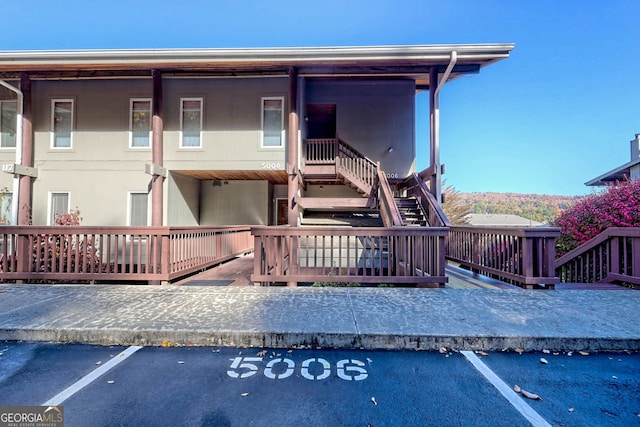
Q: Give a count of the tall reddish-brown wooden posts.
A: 4